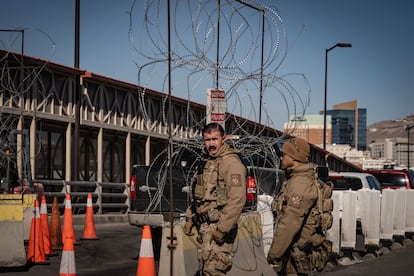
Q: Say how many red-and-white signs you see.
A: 1